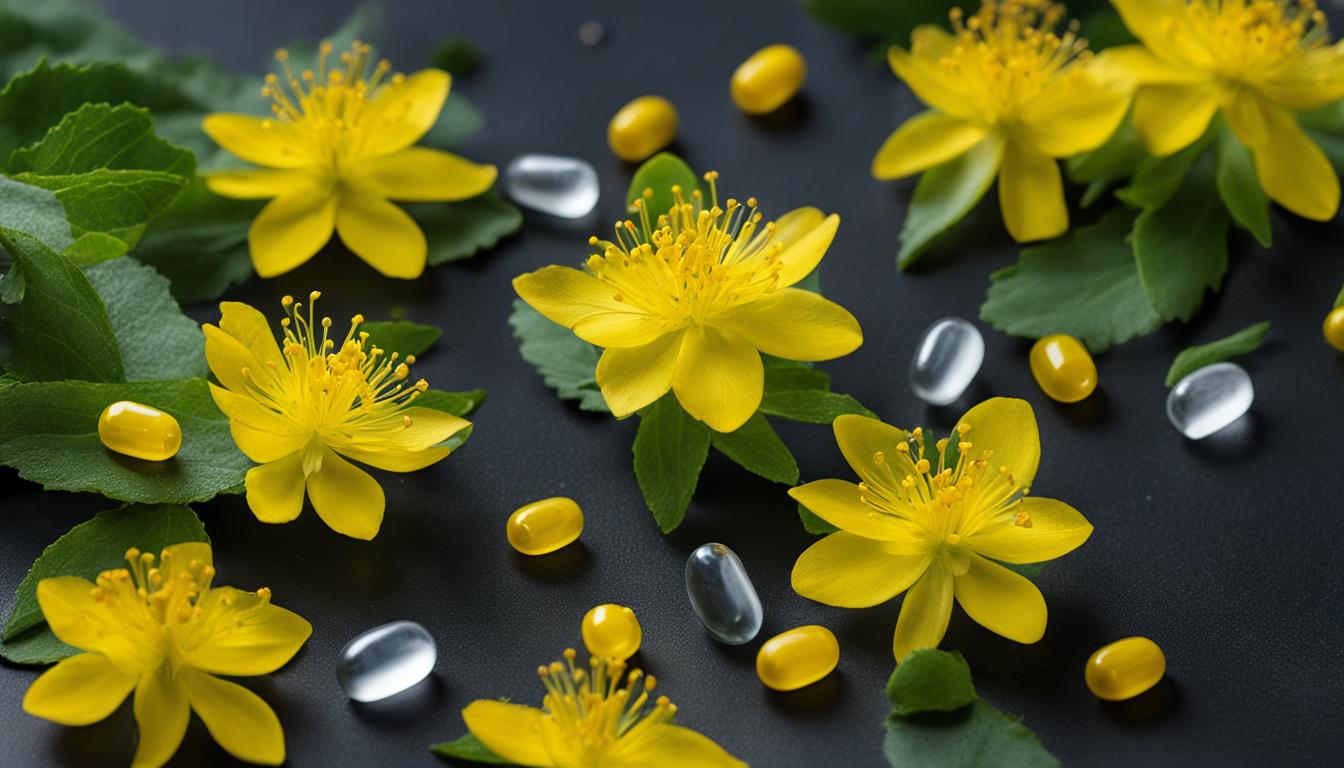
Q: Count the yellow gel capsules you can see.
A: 9